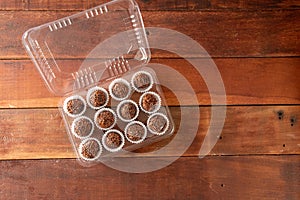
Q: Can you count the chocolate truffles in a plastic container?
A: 12